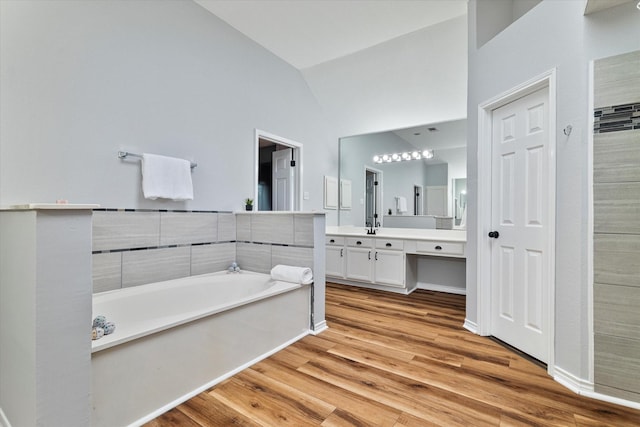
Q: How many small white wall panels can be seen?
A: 2